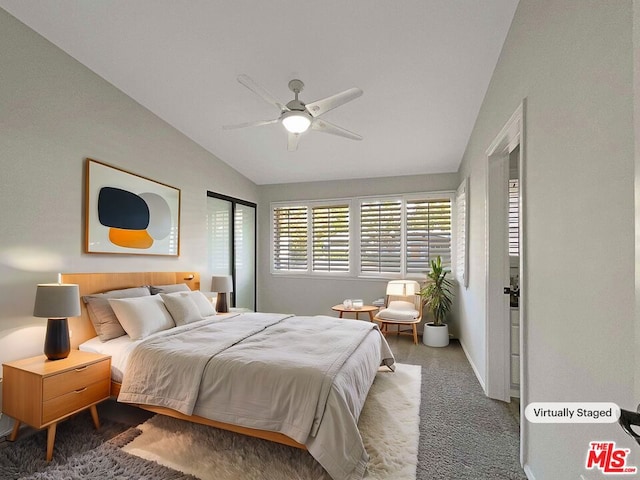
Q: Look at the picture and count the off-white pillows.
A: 3